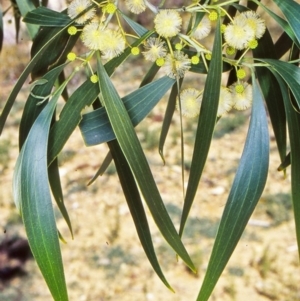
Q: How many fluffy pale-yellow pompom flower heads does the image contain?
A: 13